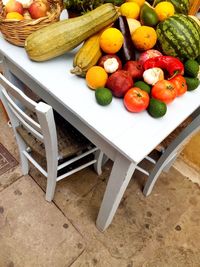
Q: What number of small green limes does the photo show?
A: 5